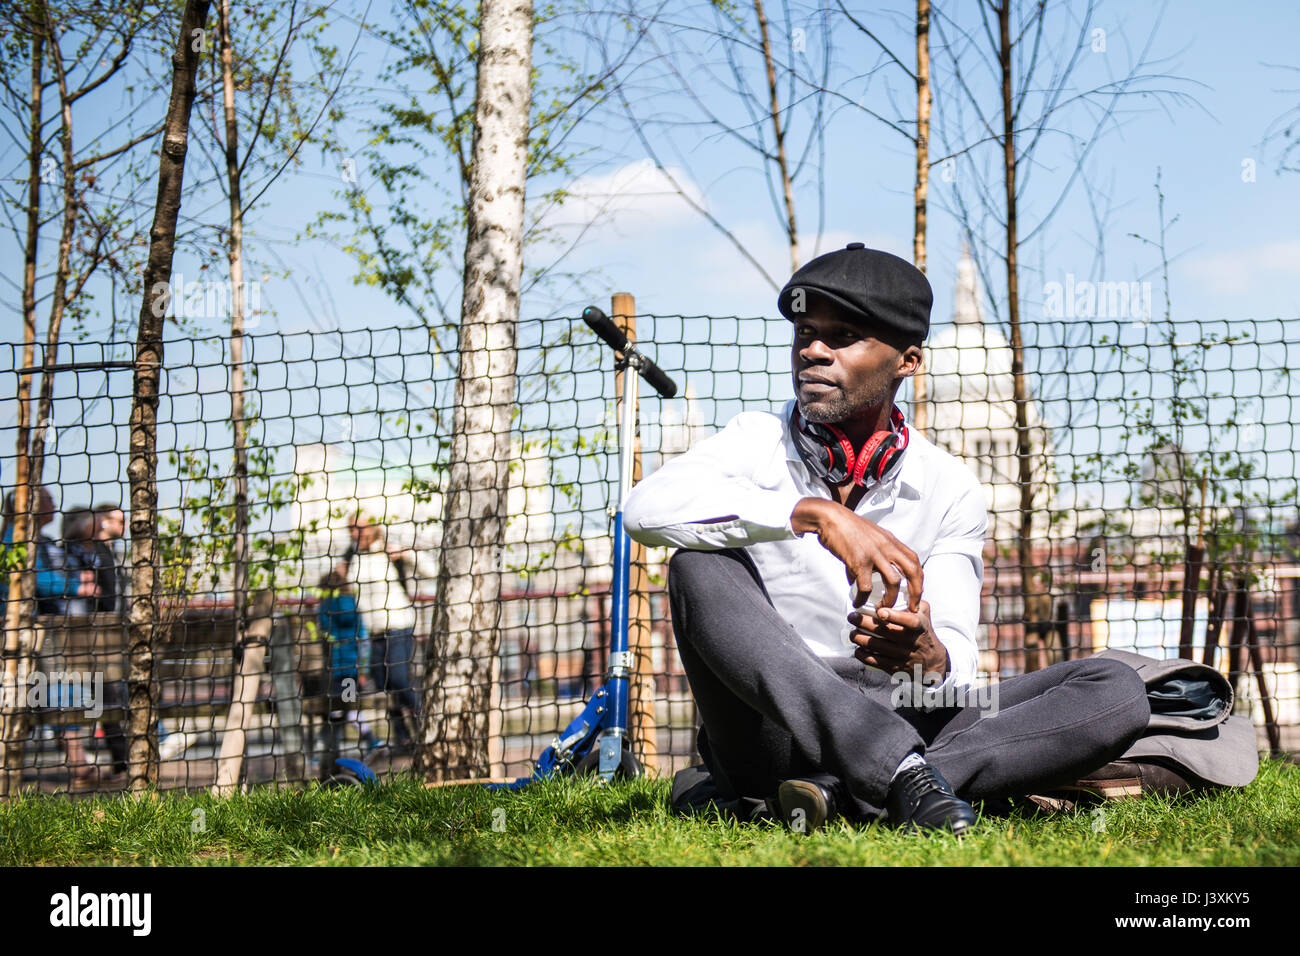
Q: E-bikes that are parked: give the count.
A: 0